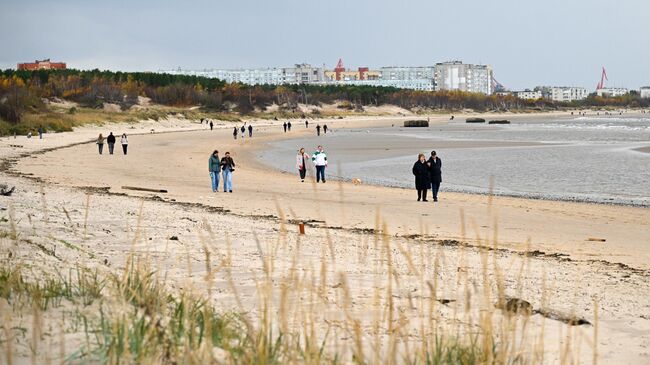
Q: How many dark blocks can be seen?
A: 3